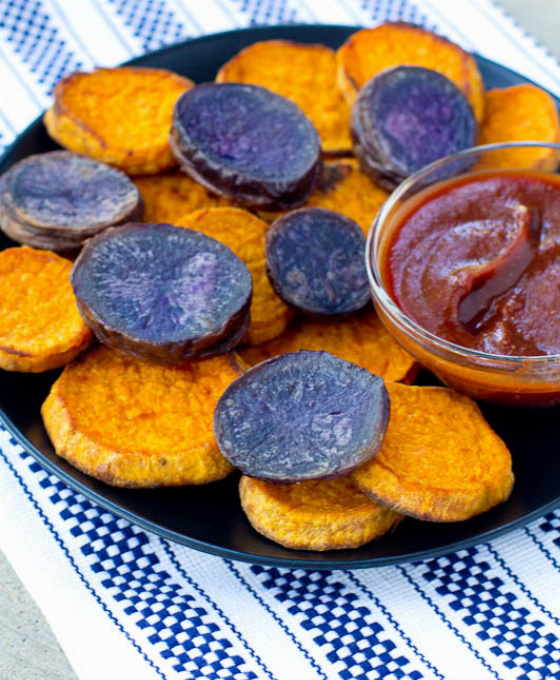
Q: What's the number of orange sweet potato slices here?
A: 12